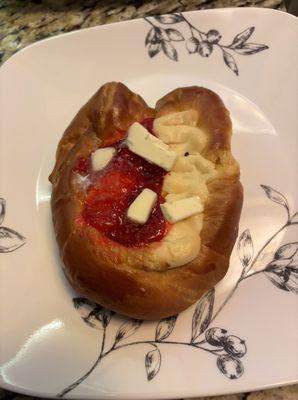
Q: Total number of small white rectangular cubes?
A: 4